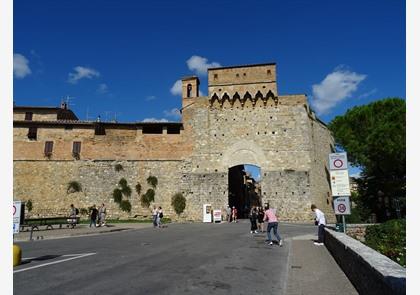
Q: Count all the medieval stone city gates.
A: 1